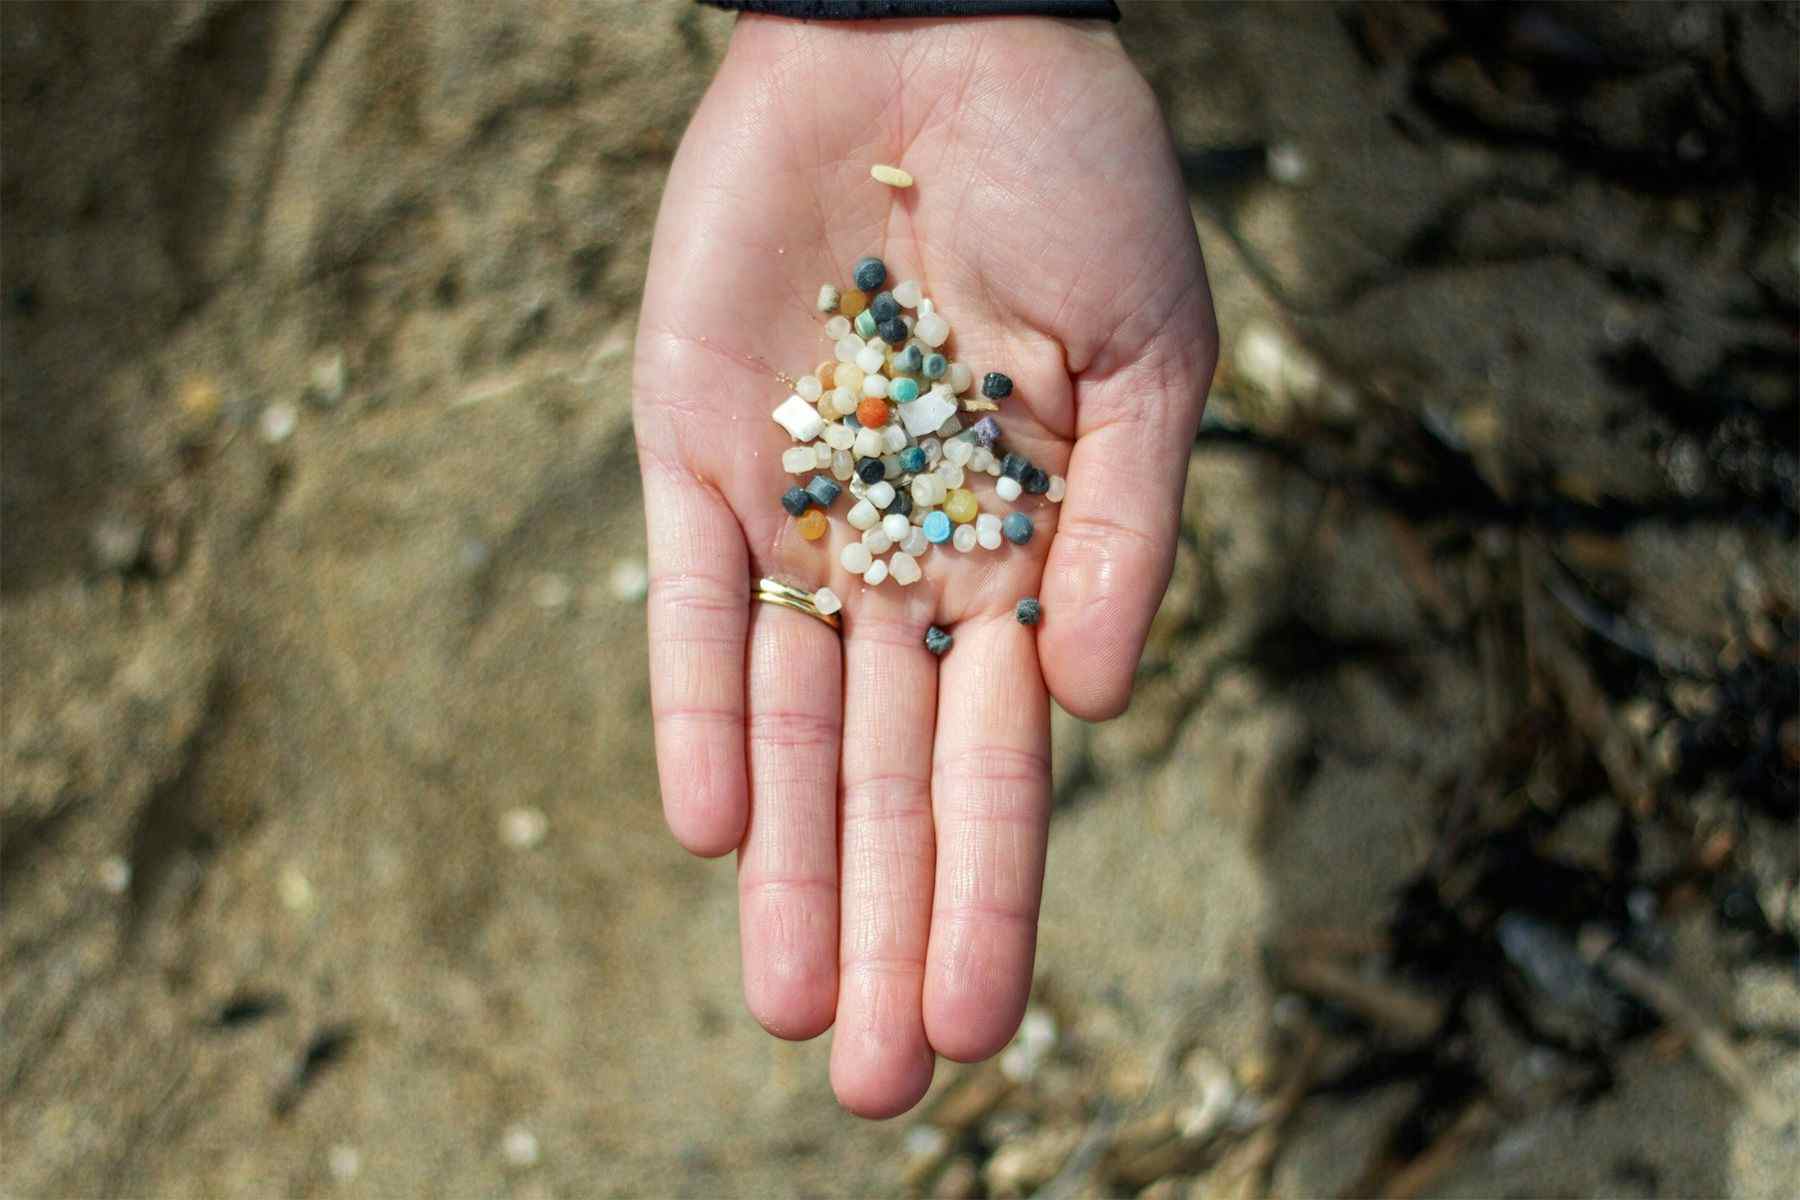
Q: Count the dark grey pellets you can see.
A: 12